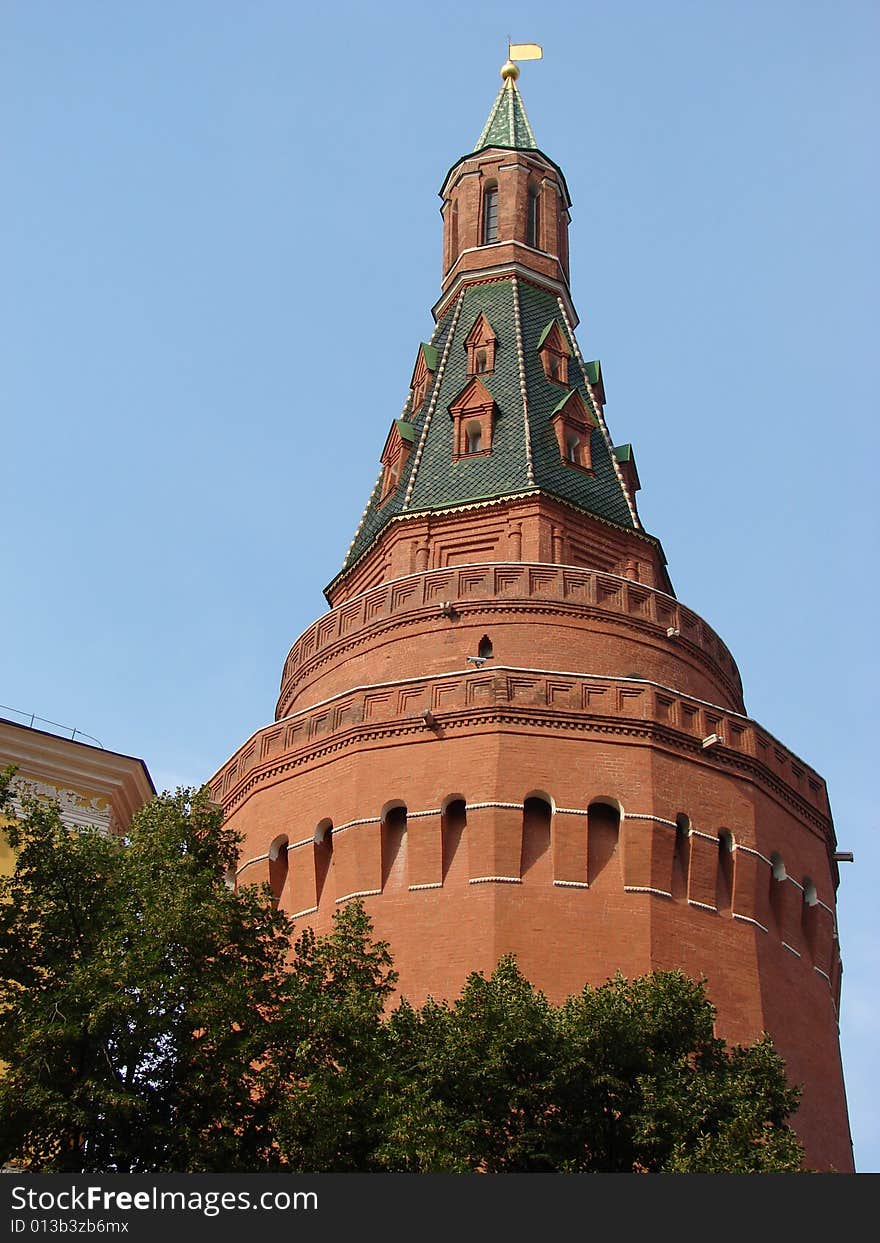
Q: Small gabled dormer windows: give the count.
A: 8